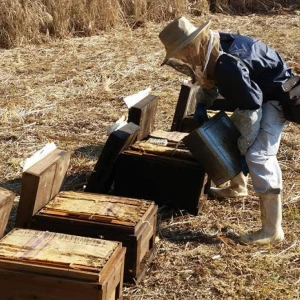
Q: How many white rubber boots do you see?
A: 2